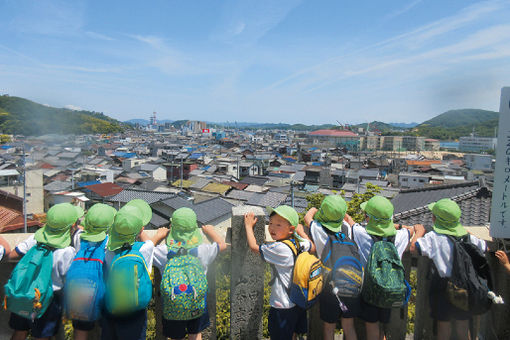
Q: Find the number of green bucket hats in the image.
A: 8